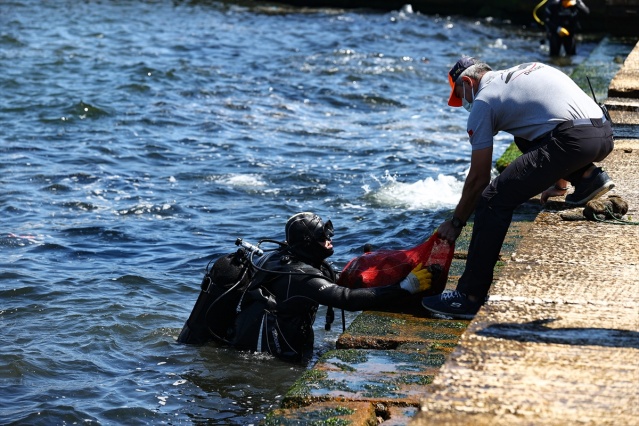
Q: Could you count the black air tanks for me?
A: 1